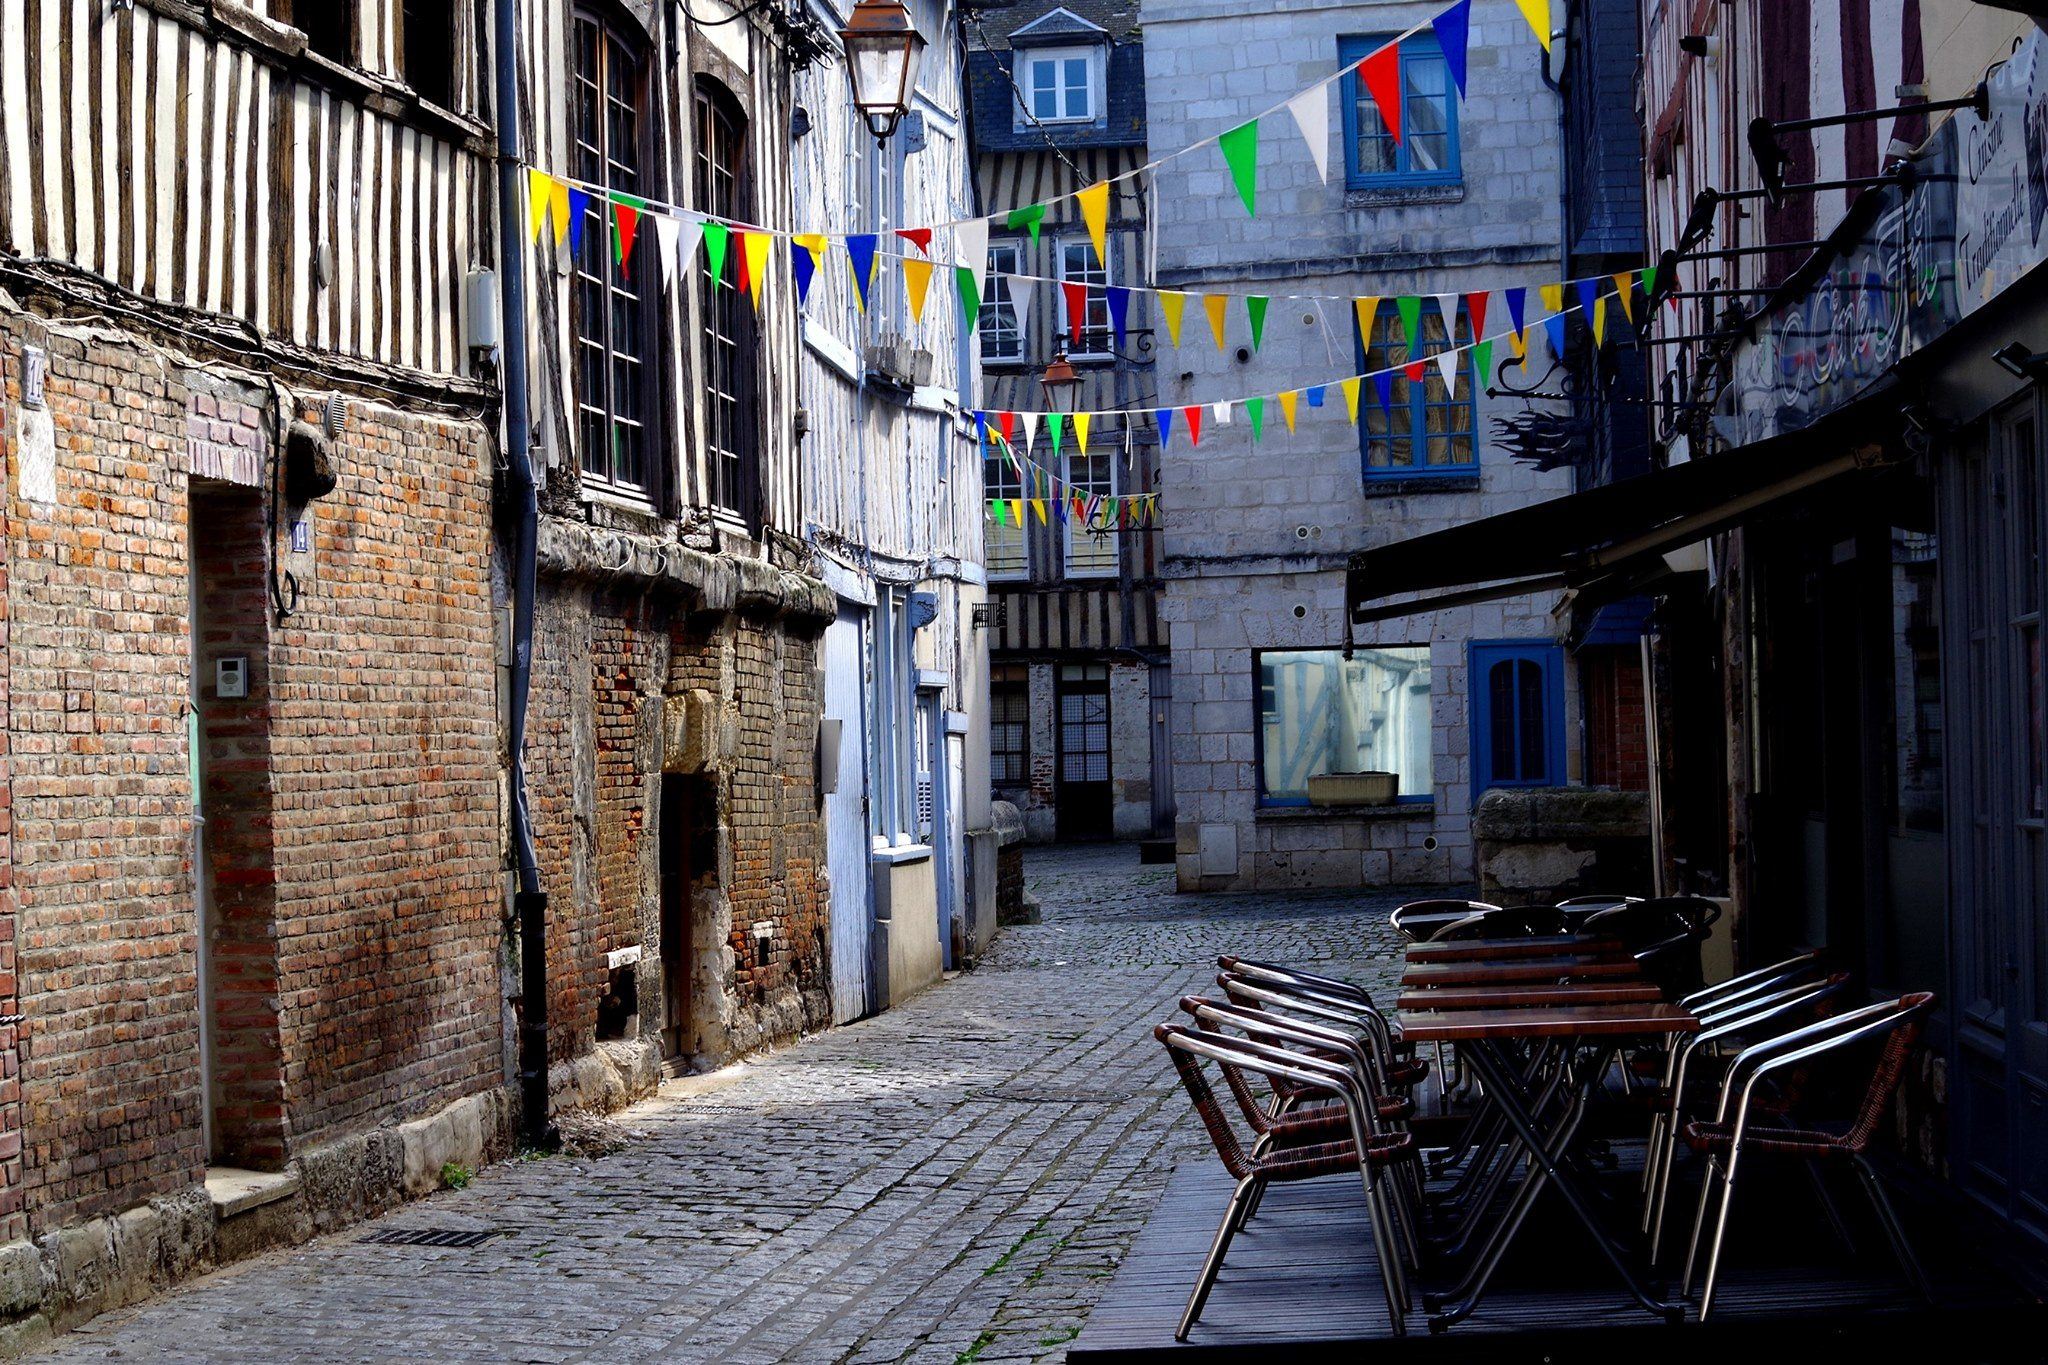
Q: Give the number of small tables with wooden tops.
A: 4